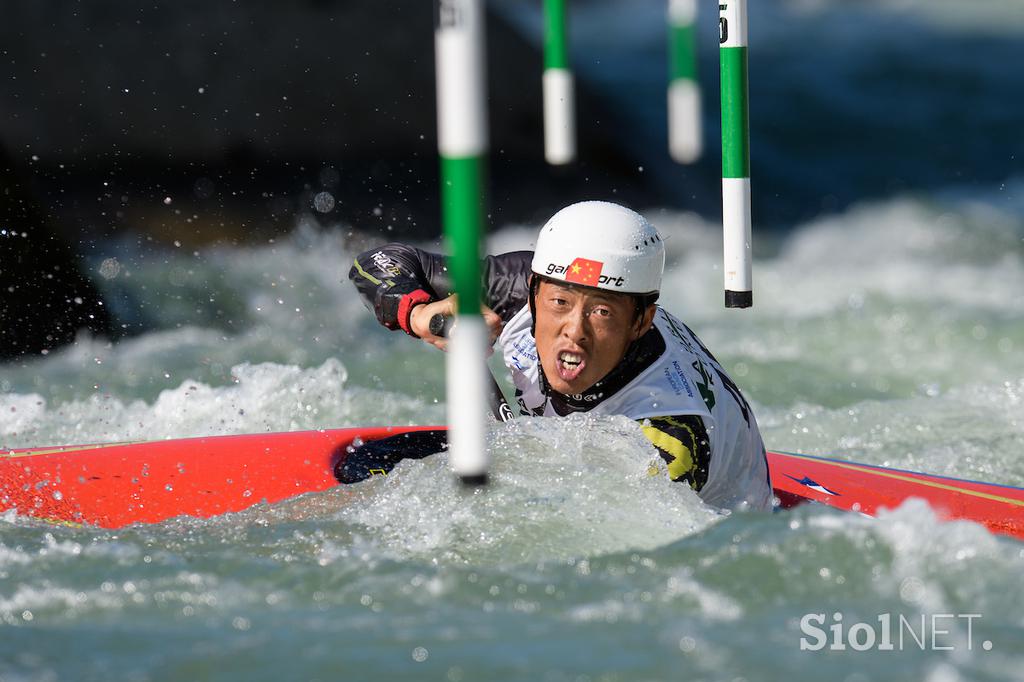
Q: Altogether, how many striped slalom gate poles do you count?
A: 4